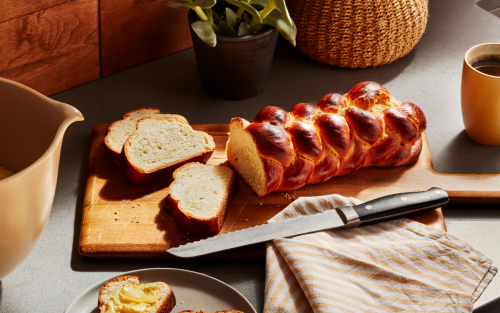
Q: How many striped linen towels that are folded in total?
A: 1